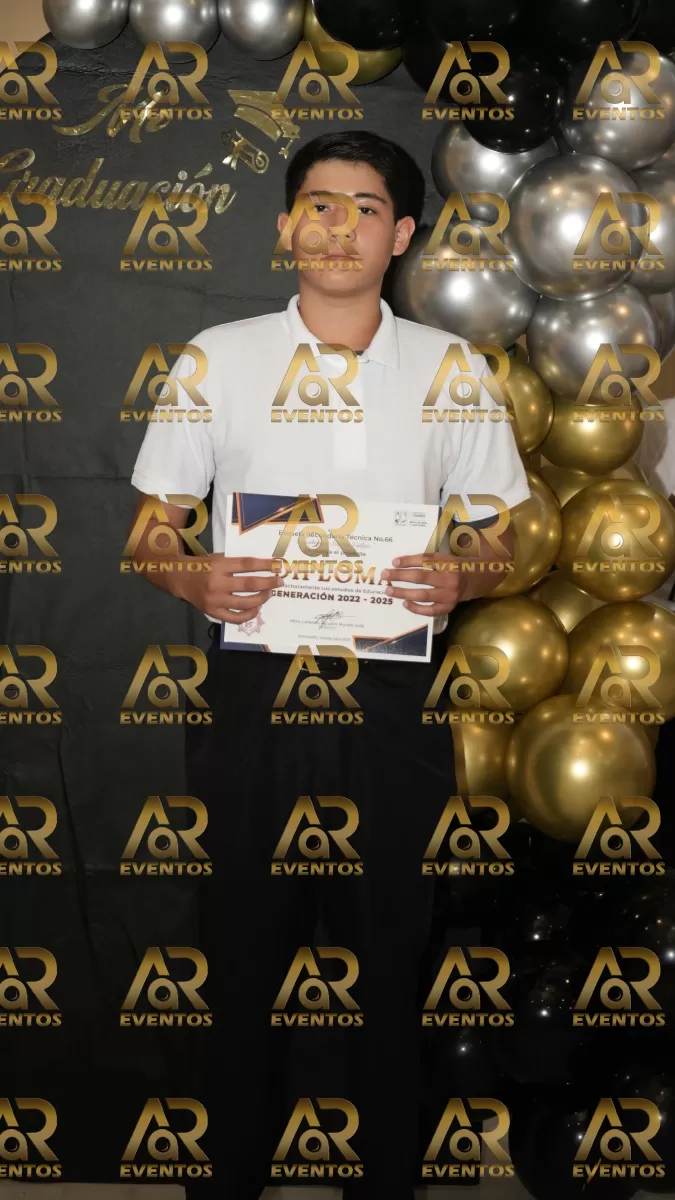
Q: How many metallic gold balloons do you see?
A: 11